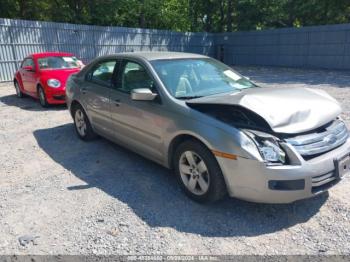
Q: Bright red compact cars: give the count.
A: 1